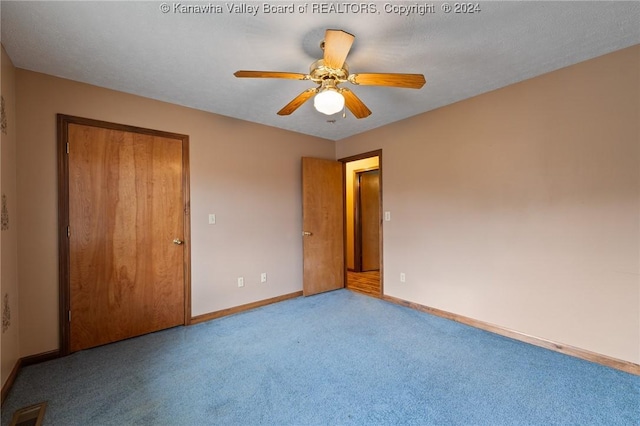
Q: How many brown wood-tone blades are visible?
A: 5